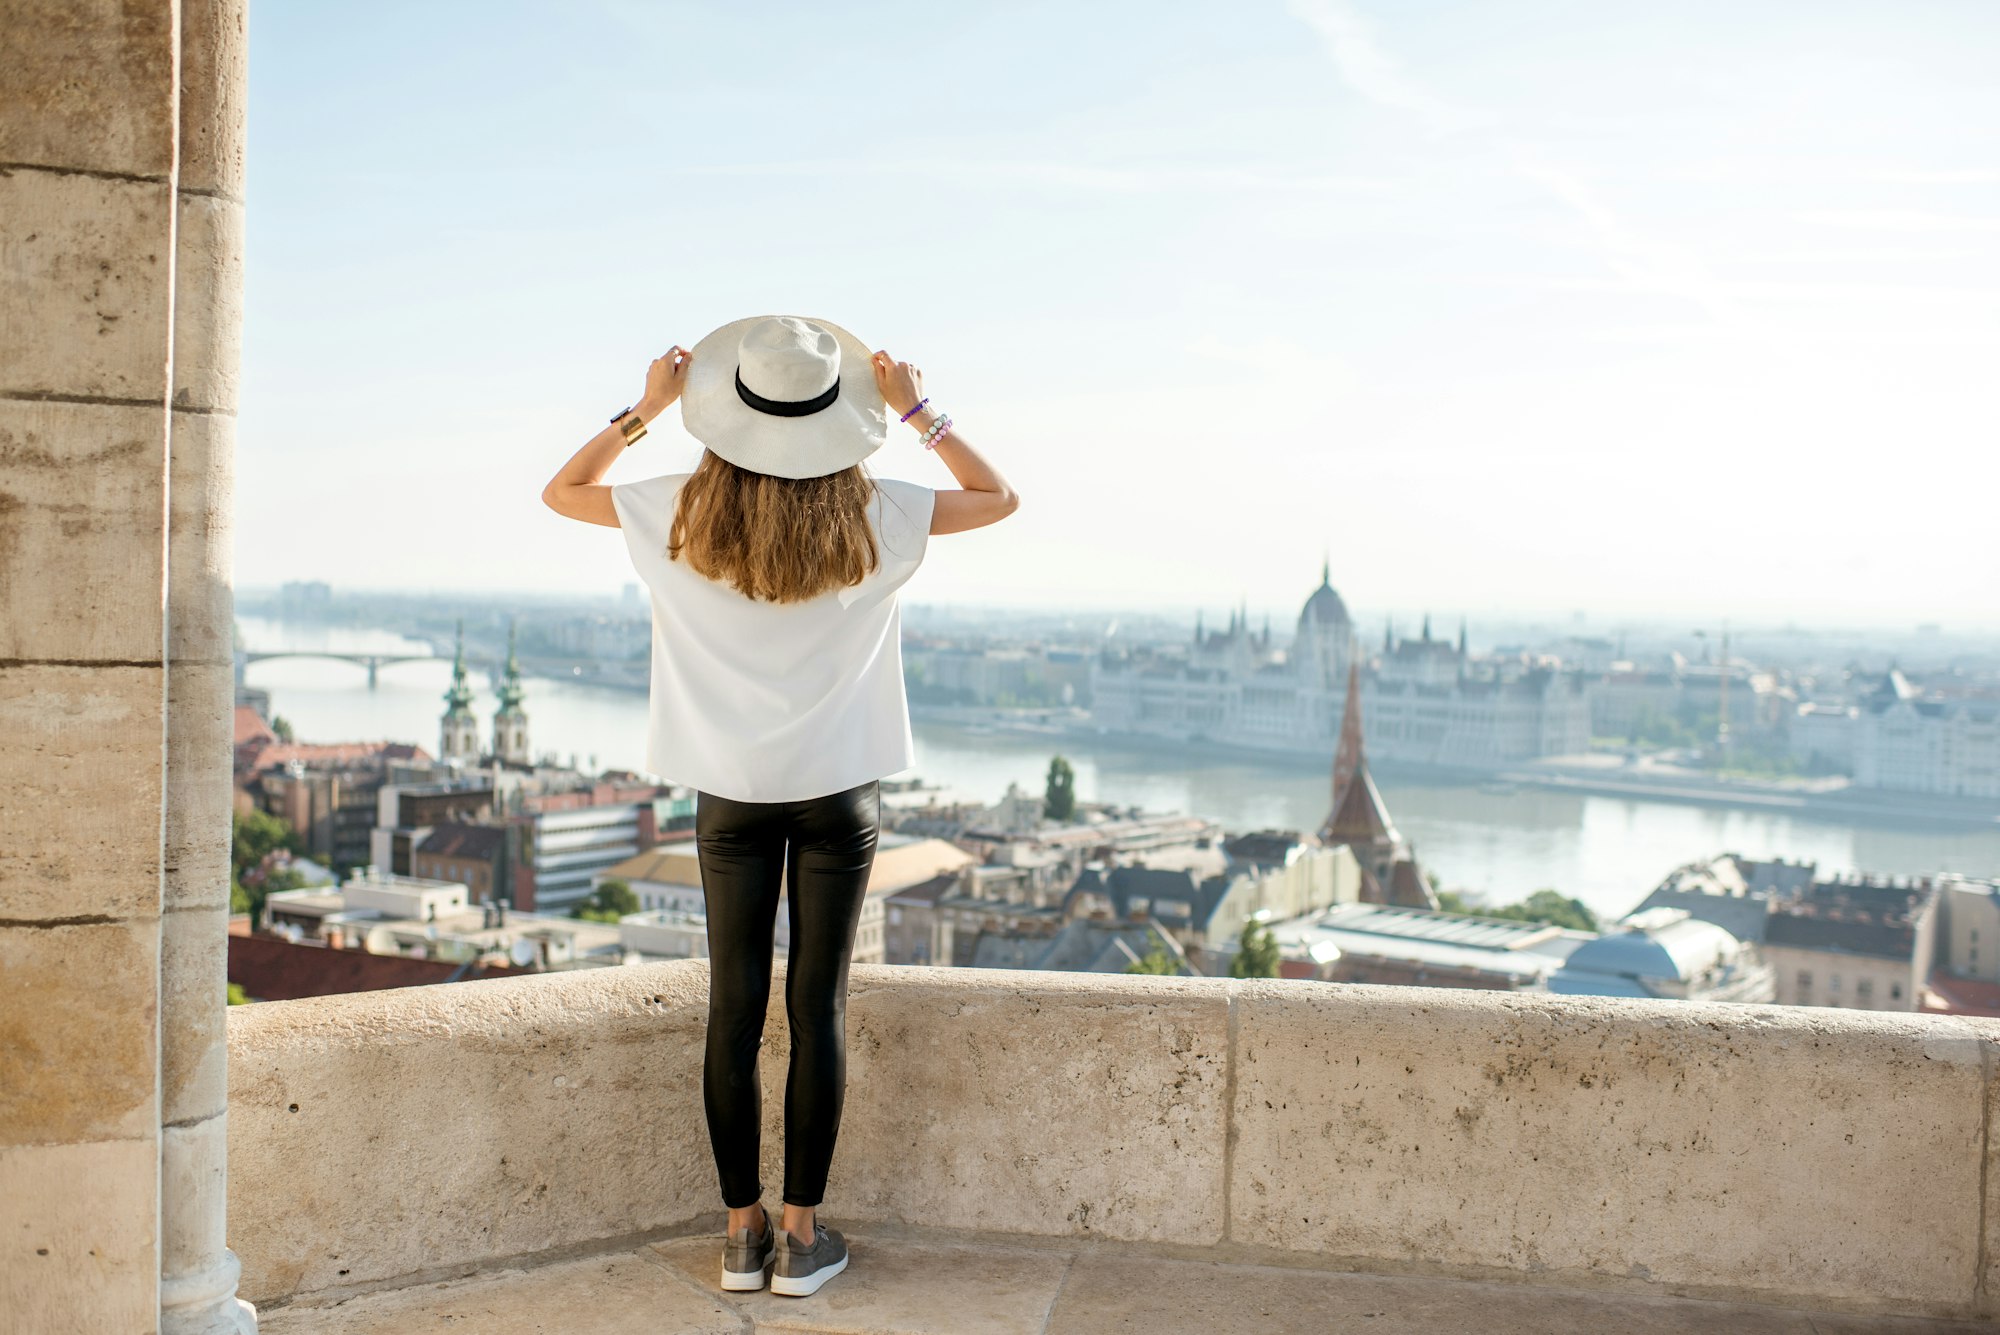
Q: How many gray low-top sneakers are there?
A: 2